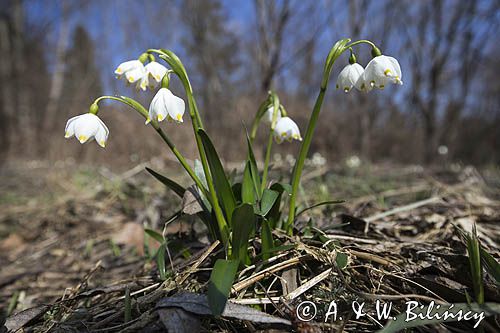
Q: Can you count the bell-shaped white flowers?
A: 8